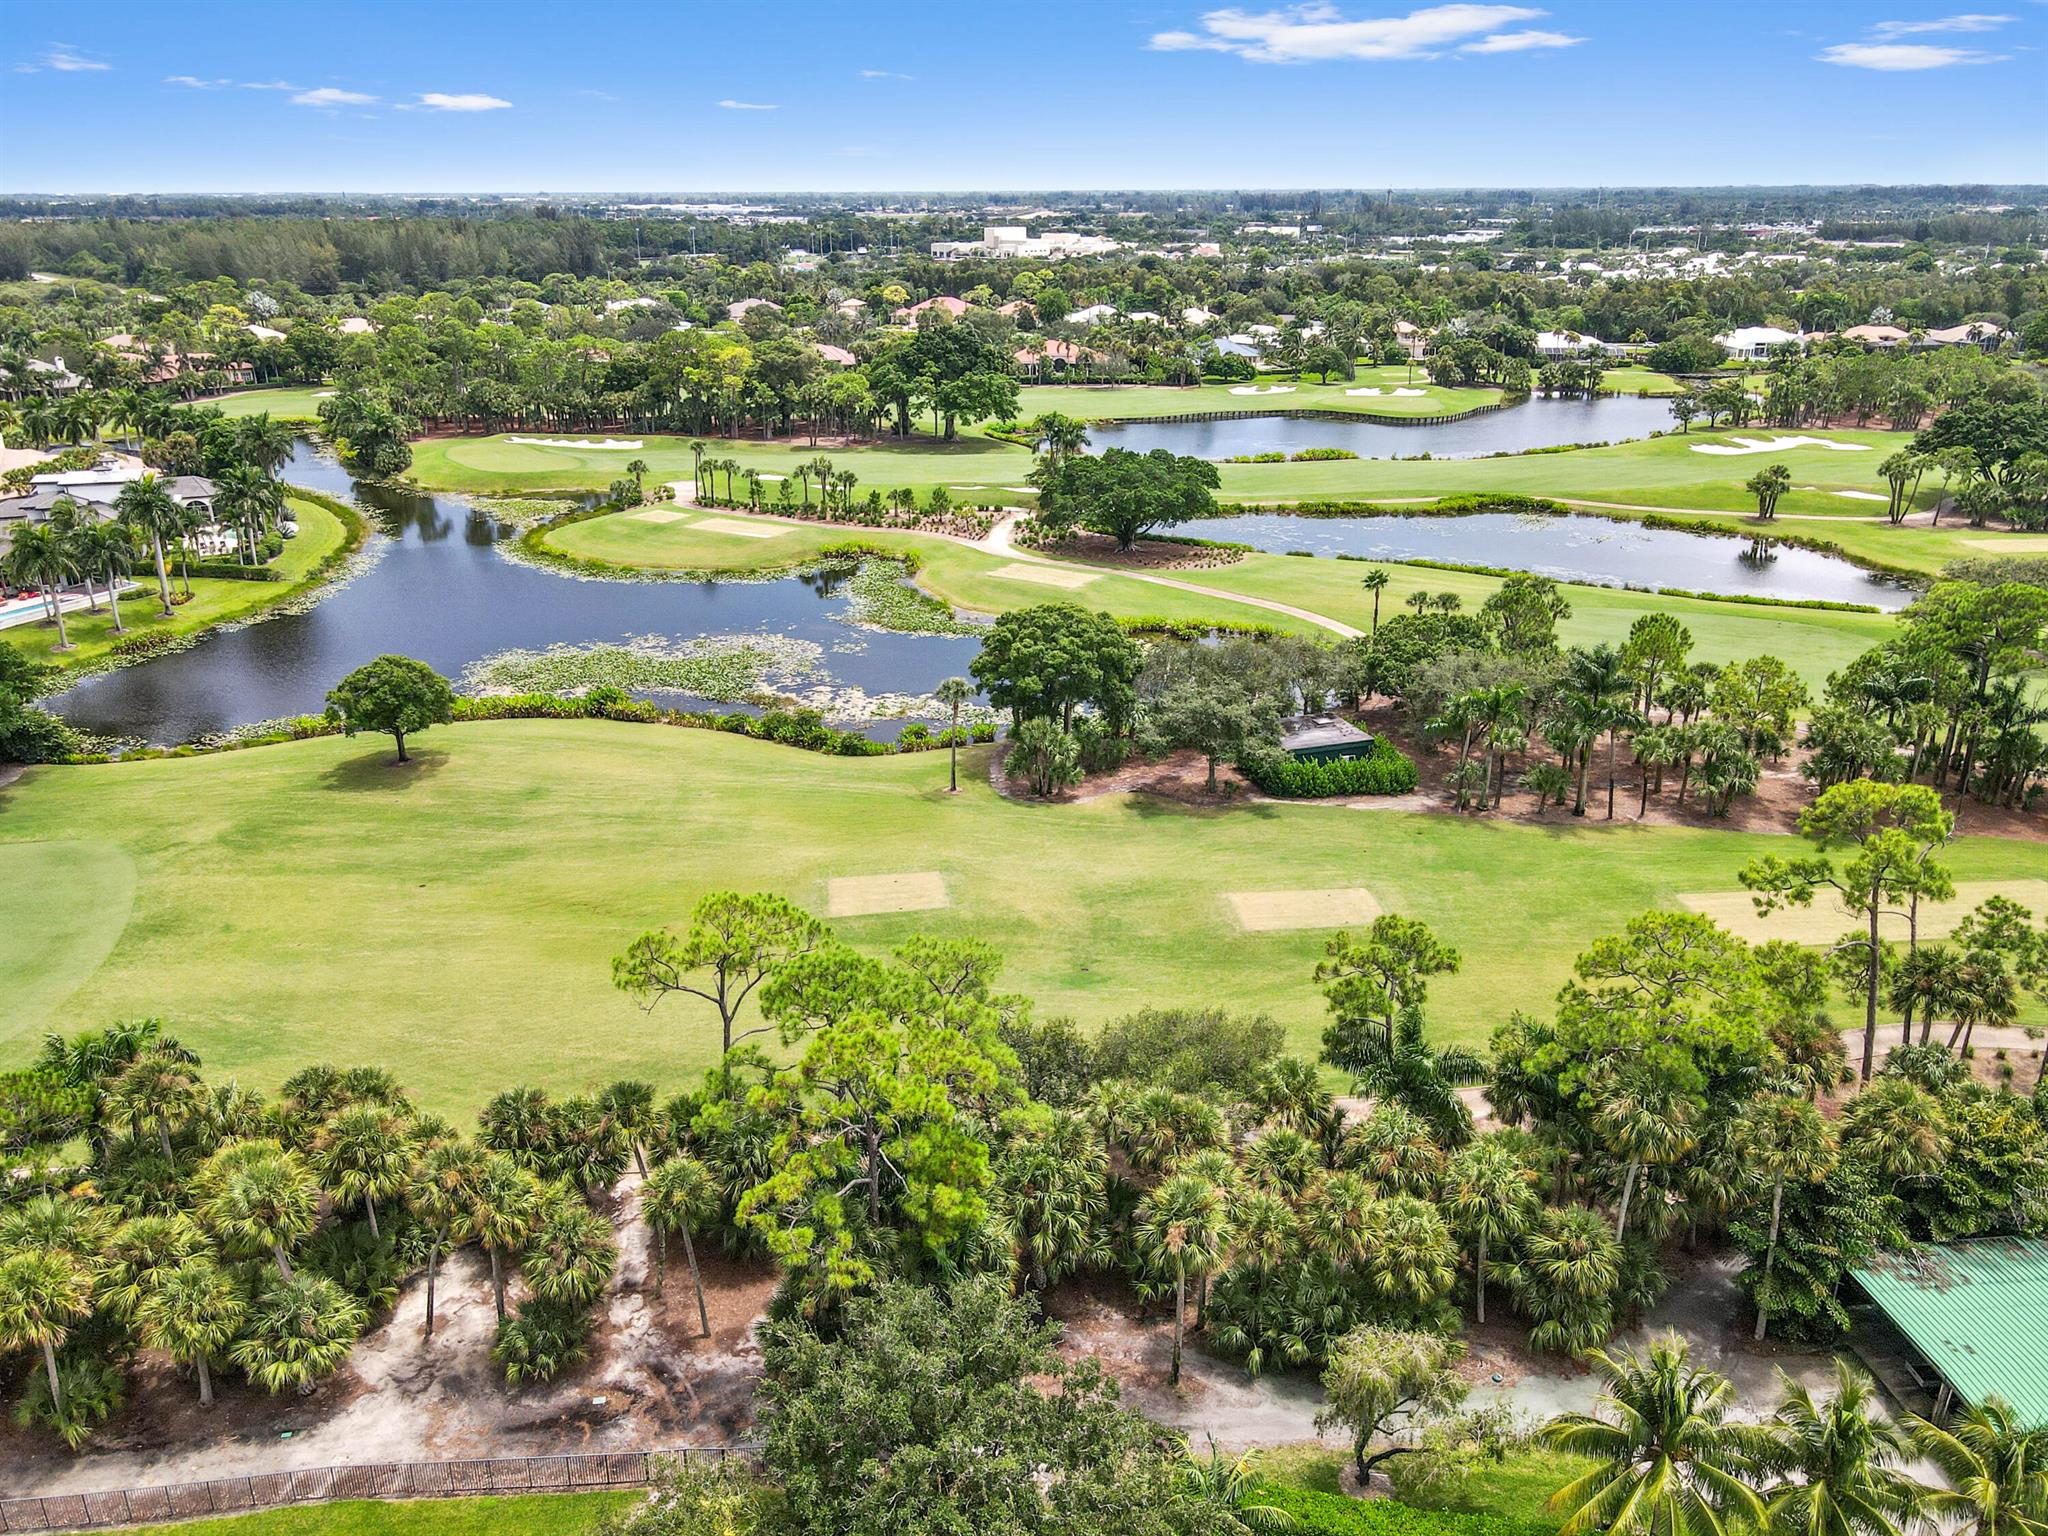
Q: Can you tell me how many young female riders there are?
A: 0